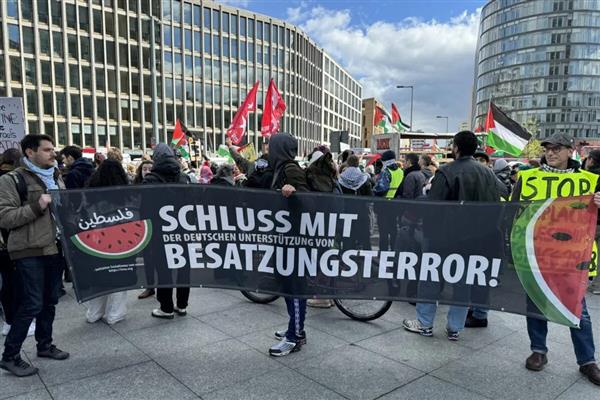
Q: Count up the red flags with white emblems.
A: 2